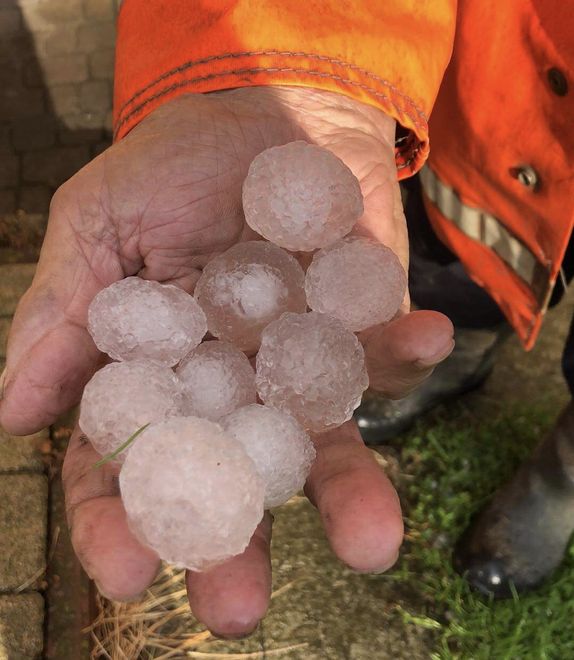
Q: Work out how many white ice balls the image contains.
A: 9